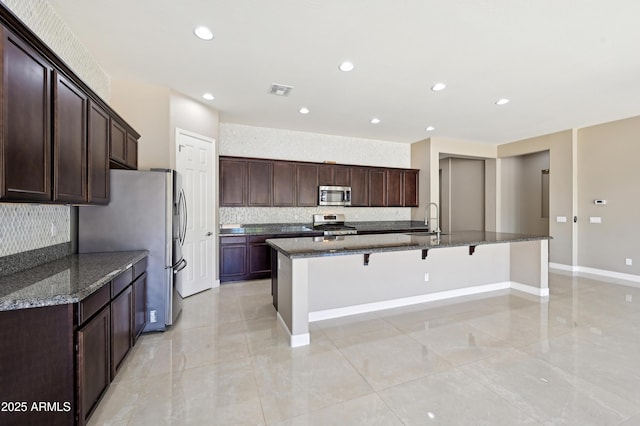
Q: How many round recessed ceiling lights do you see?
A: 8